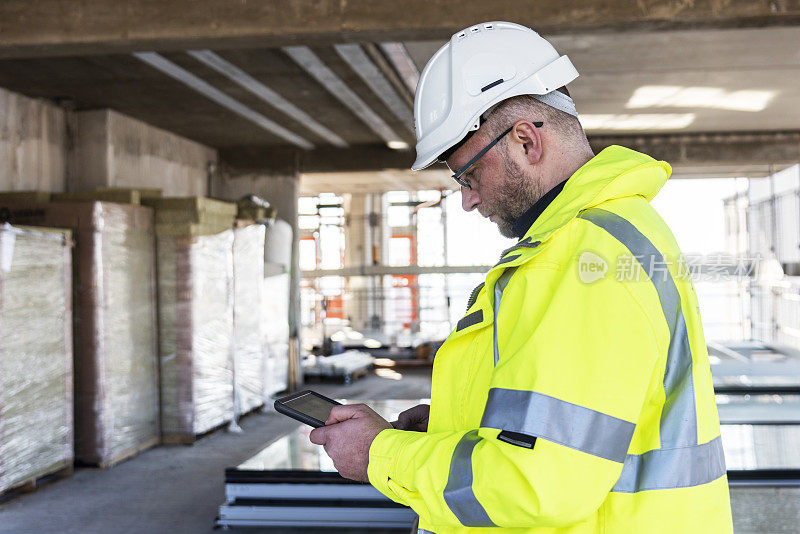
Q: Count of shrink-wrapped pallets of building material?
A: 5